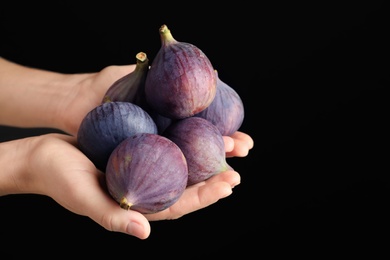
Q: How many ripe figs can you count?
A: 6